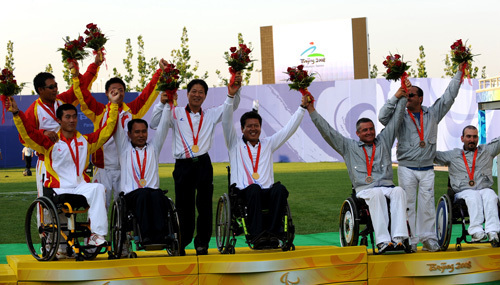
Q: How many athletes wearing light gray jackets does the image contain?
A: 3